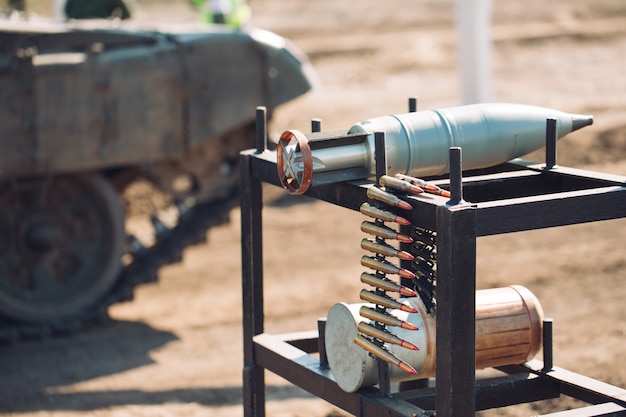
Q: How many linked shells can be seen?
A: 13